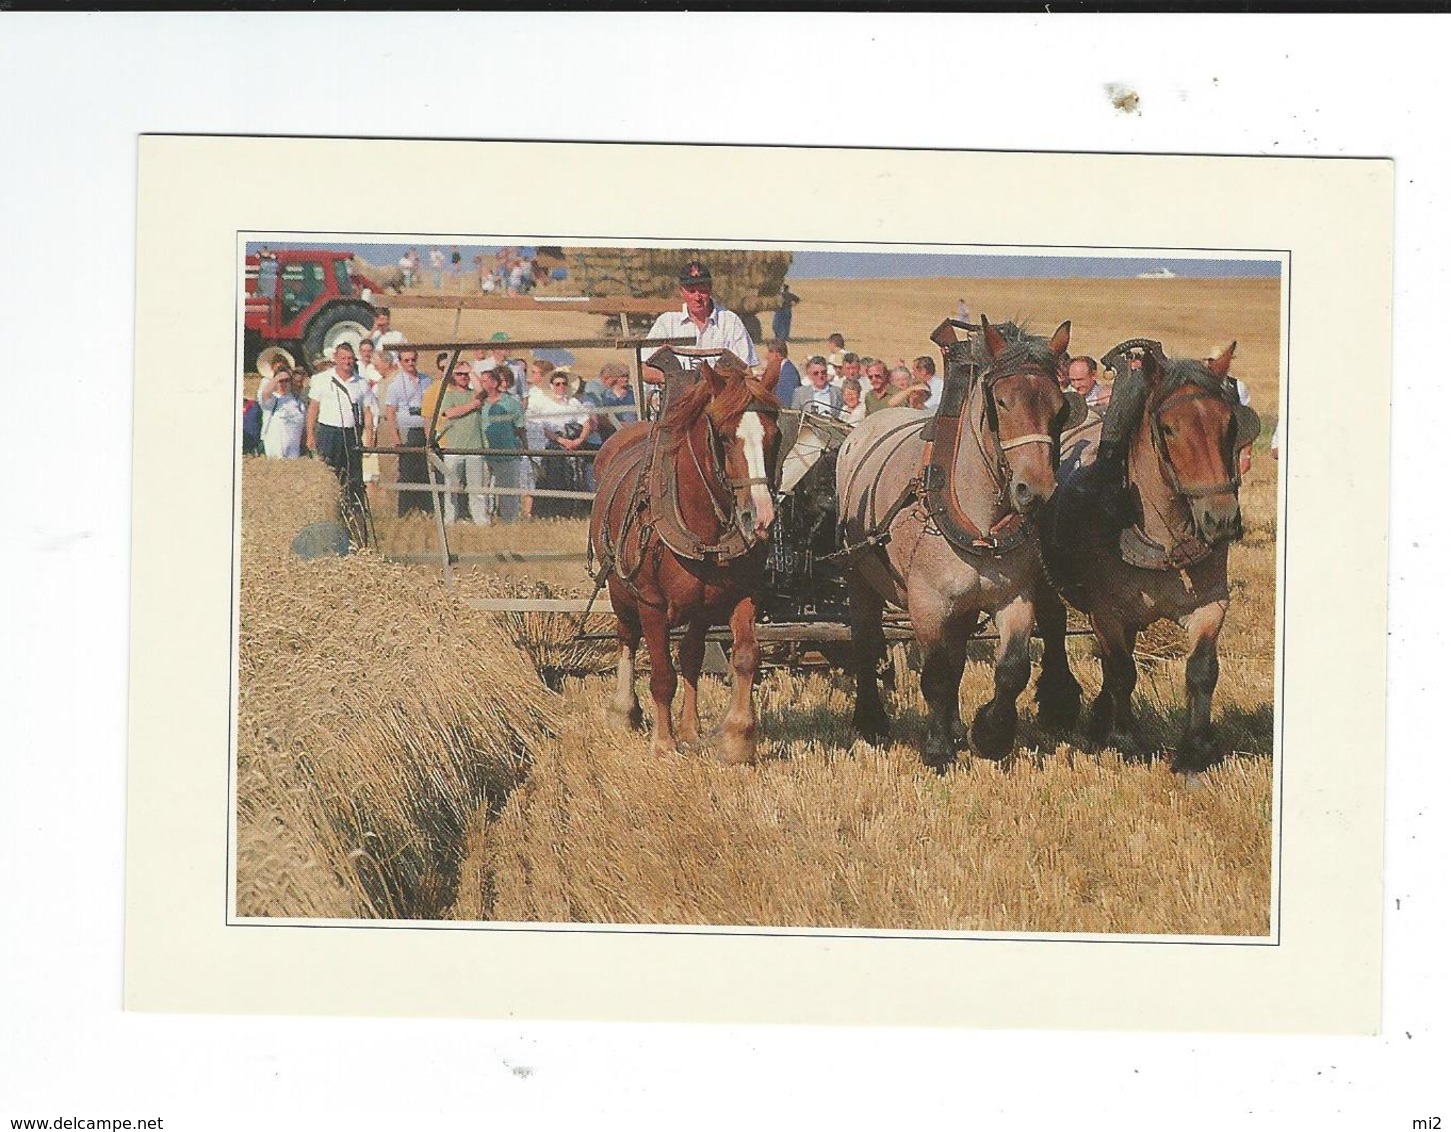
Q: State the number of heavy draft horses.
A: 3